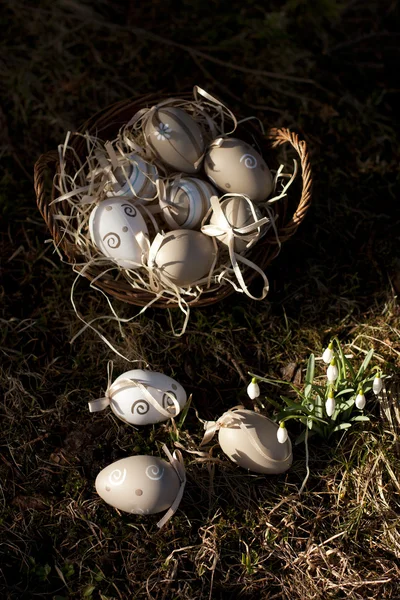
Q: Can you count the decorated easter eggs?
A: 10